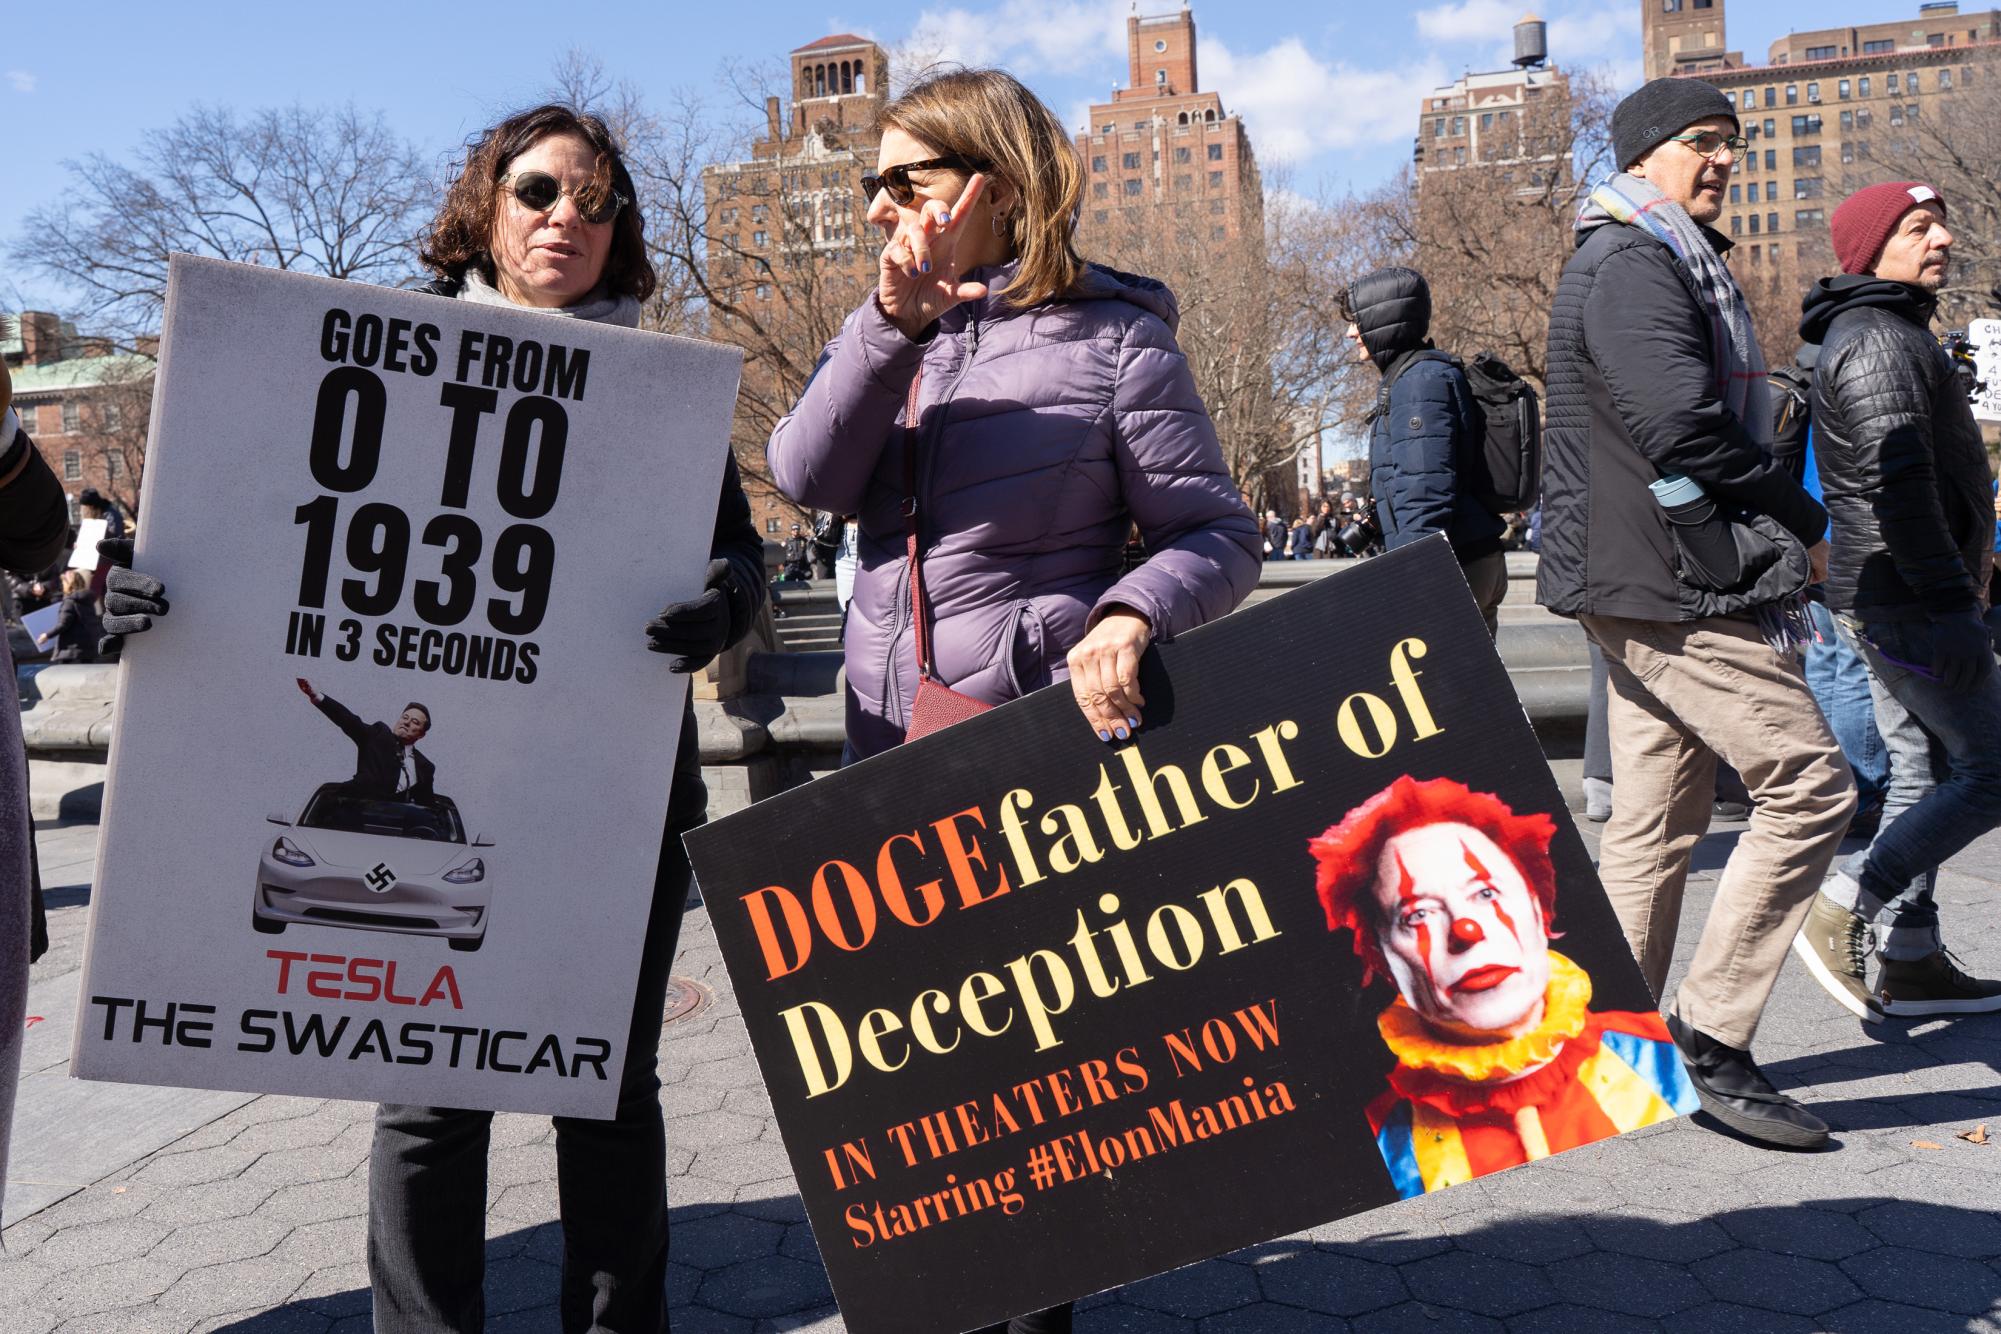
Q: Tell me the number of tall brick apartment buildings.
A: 4